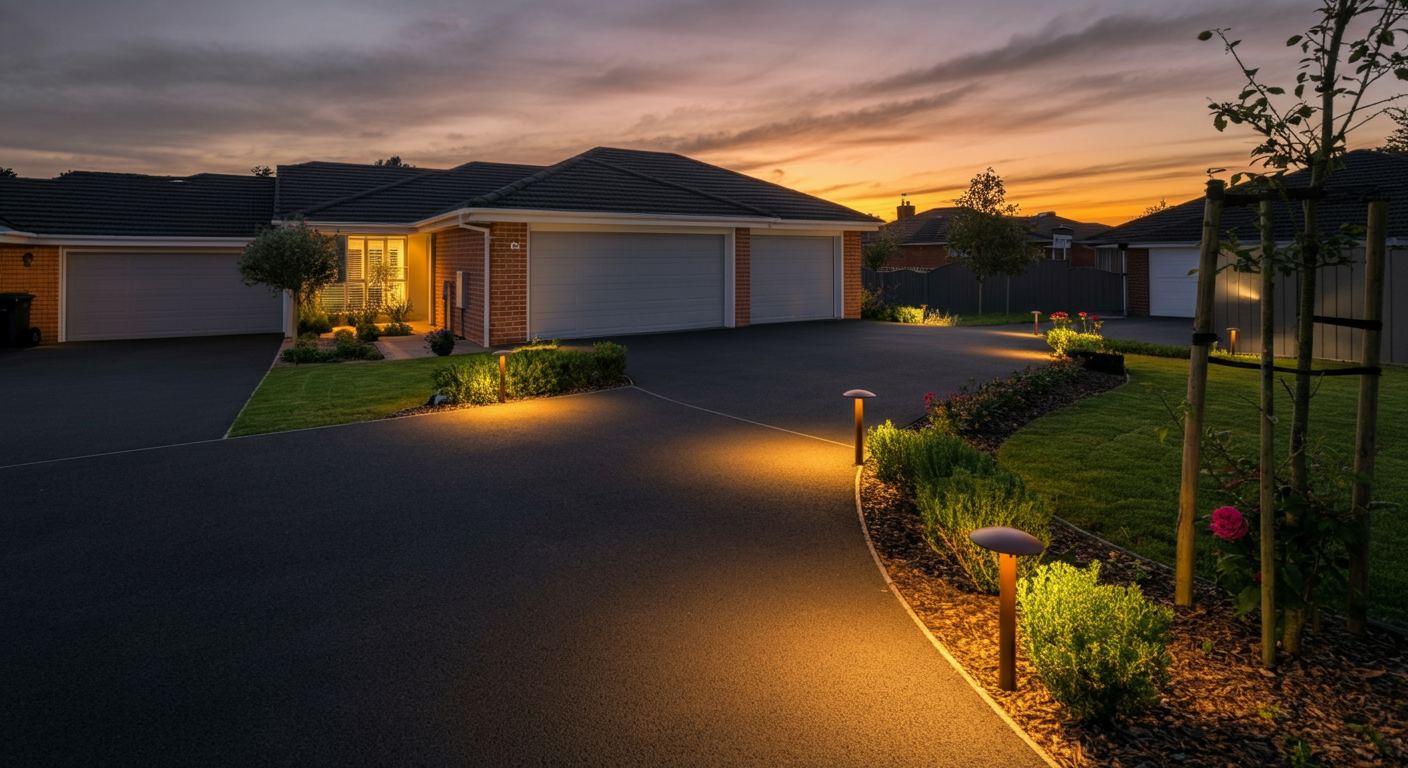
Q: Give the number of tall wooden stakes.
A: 3